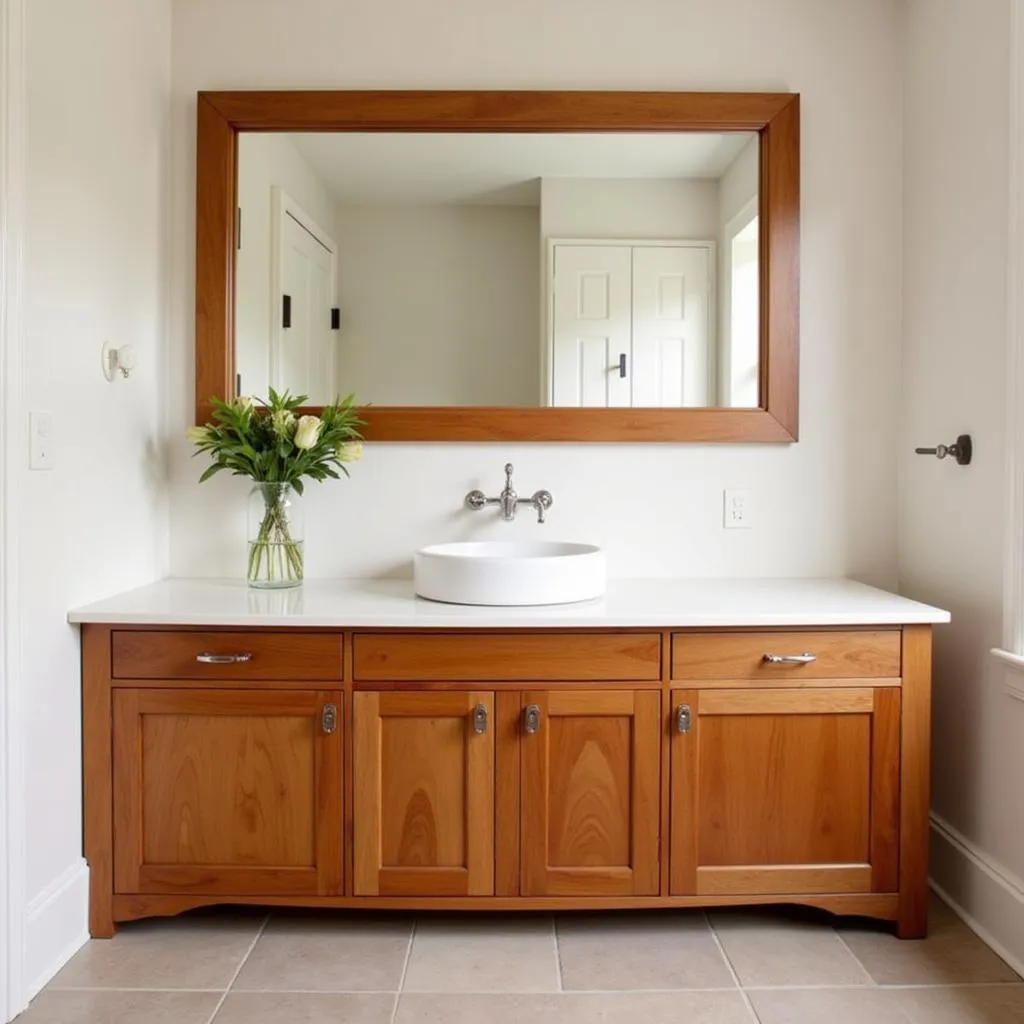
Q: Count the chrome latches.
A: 4